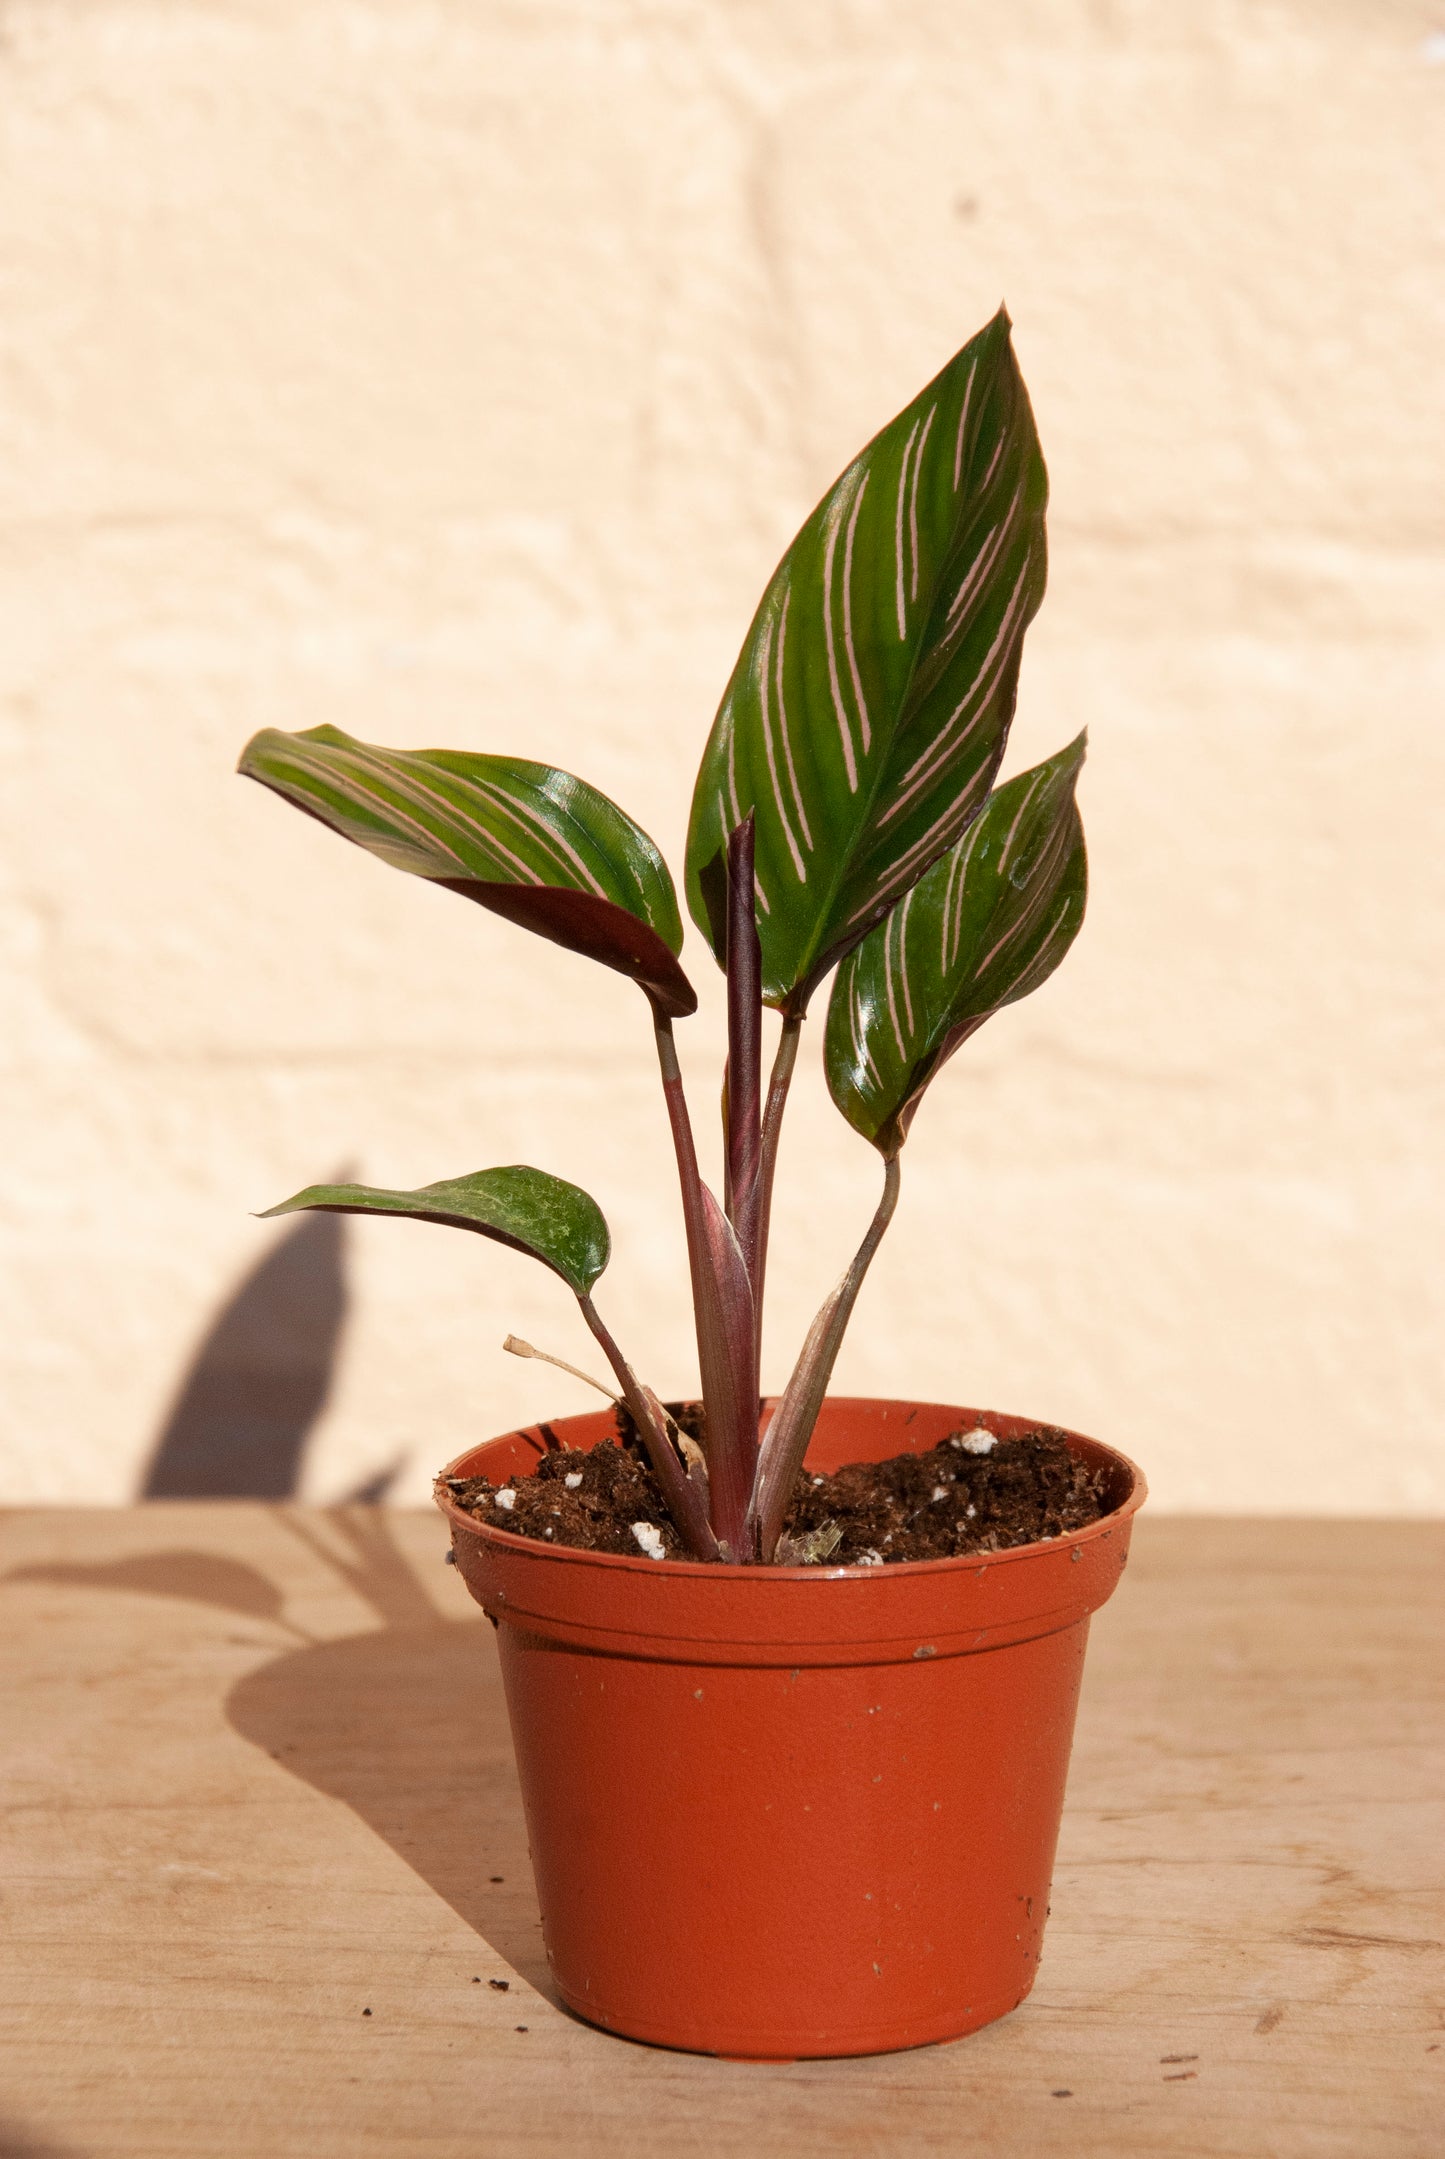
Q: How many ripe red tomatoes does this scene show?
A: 0